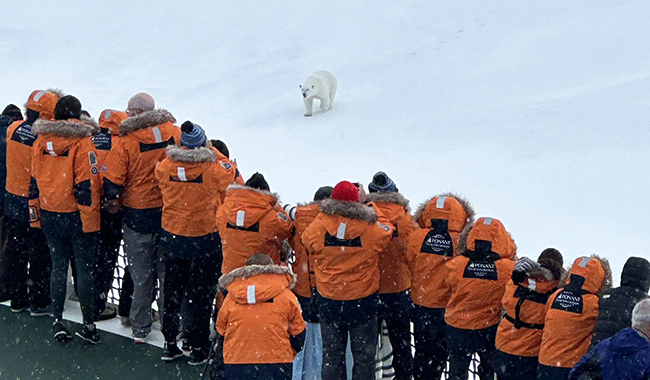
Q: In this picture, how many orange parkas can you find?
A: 15